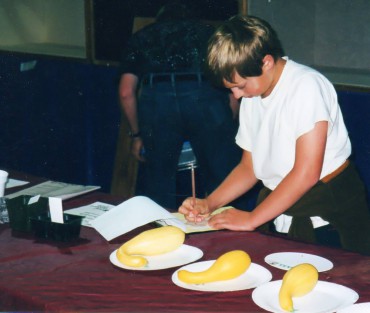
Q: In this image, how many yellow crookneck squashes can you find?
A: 3